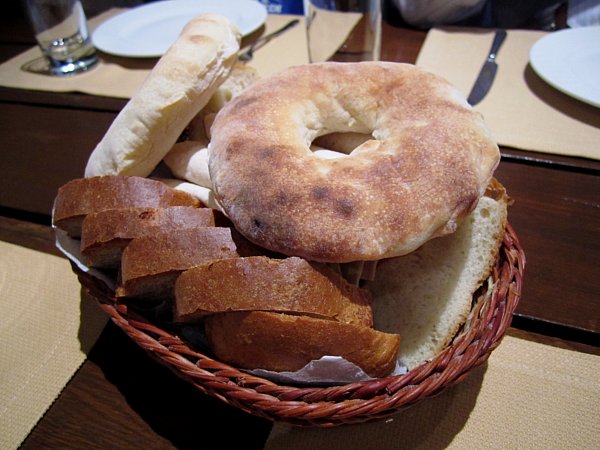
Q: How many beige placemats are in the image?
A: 4